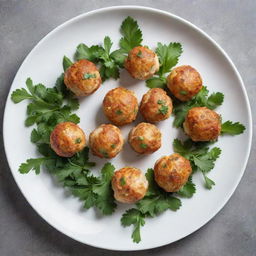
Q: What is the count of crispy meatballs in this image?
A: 11